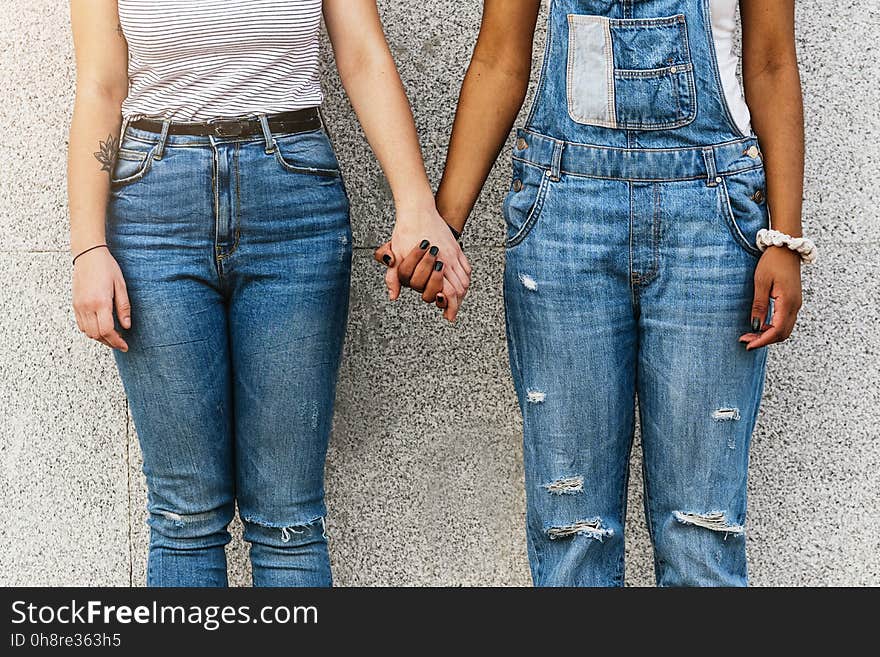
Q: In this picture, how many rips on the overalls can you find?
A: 6